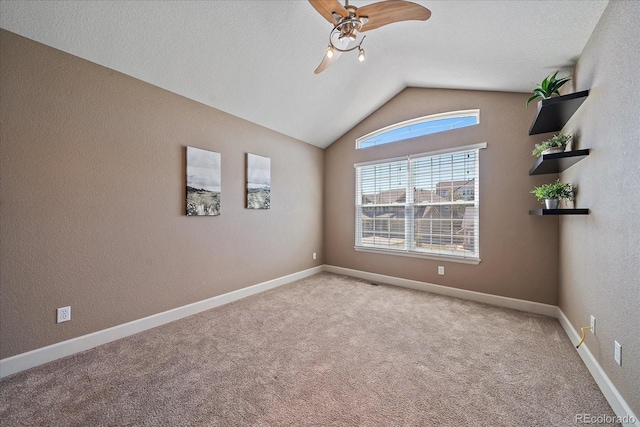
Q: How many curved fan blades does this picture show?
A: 3